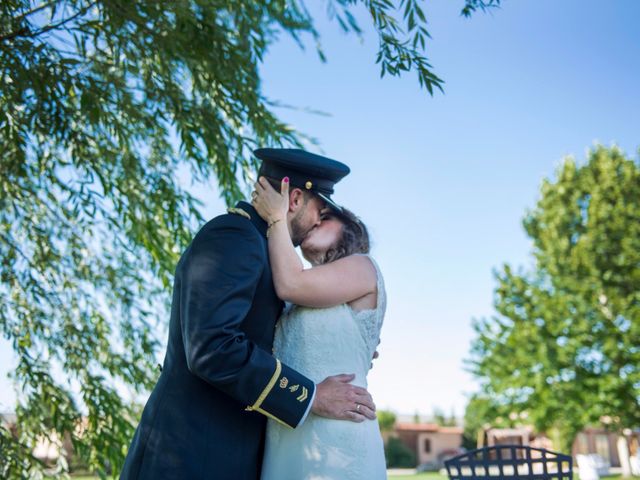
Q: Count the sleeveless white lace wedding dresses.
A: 1